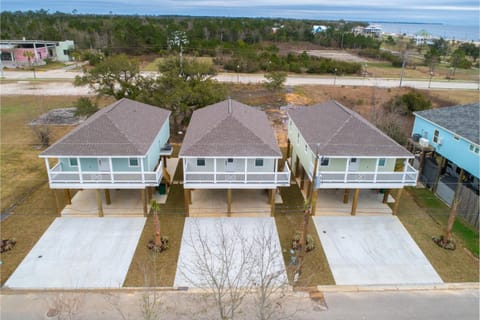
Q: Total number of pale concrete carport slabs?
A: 3